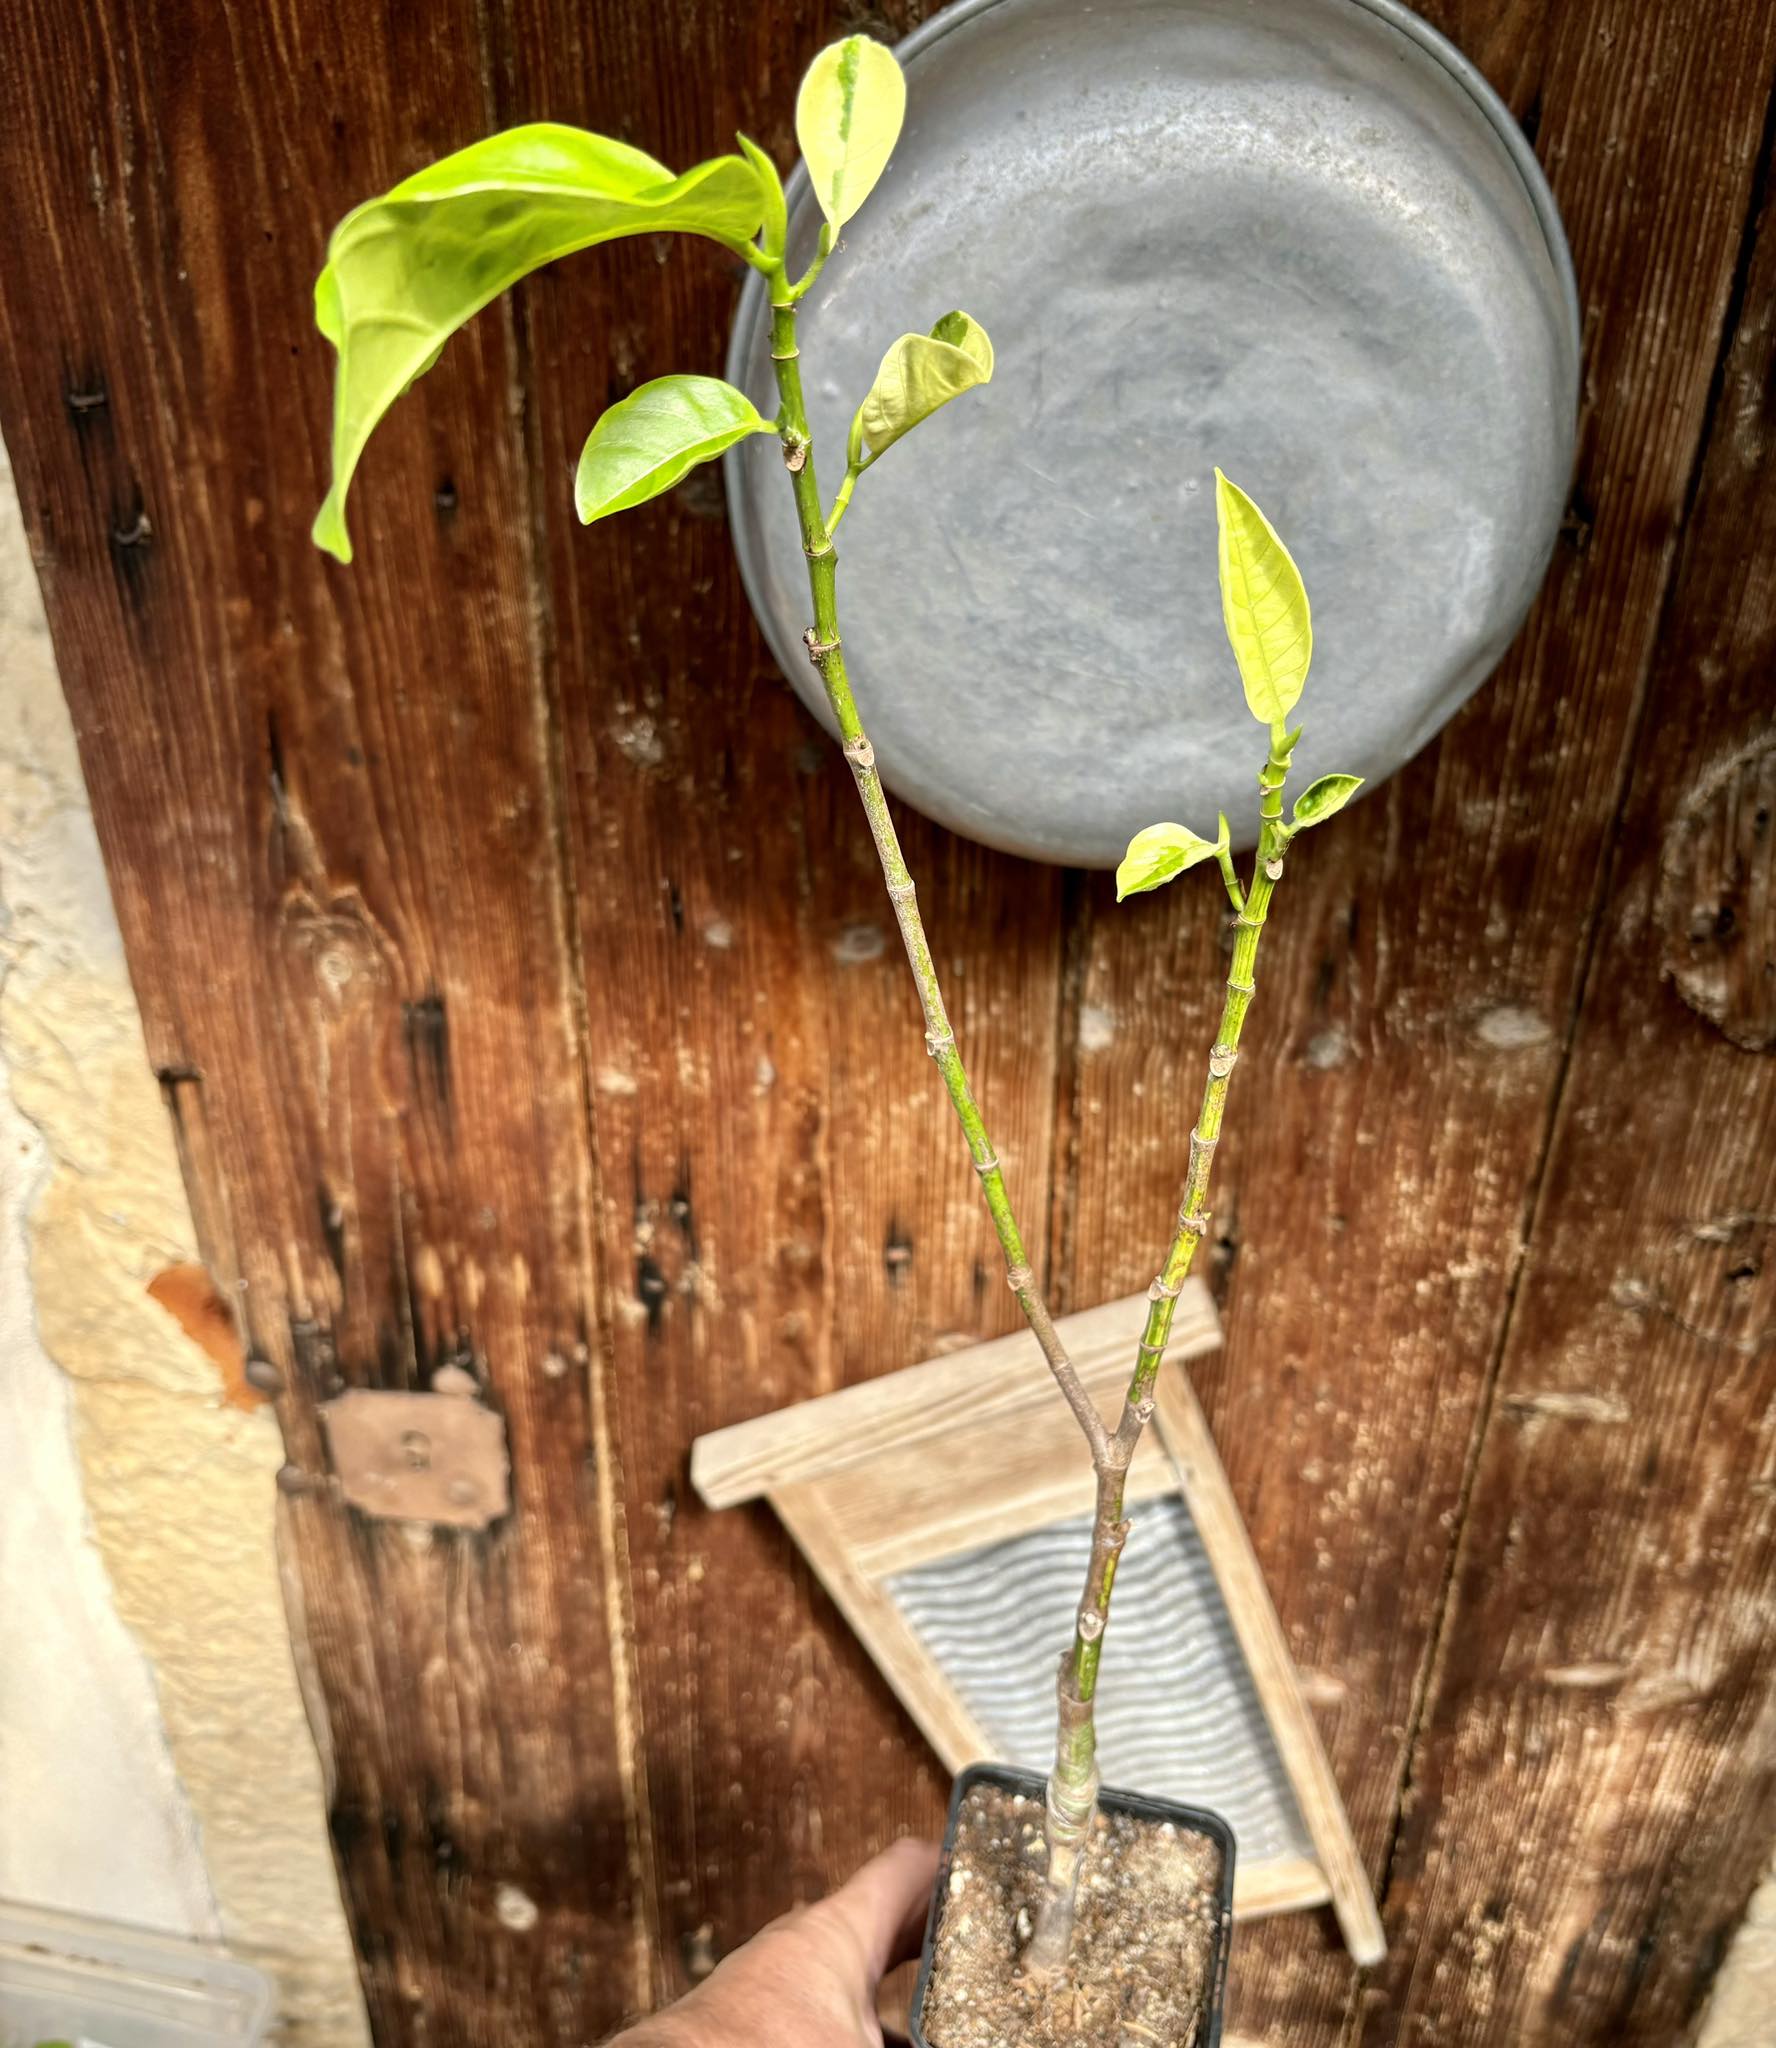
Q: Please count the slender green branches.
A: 2